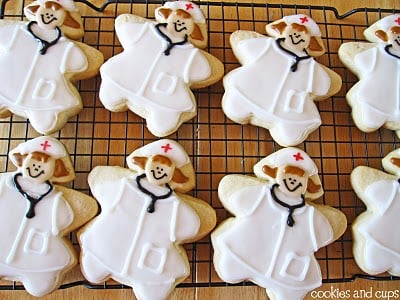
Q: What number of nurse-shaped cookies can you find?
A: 8